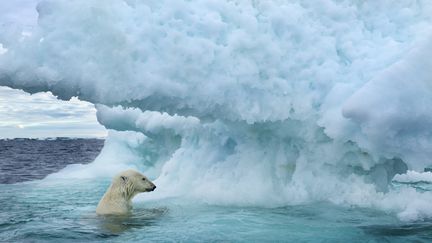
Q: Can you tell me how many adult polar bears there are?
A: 1